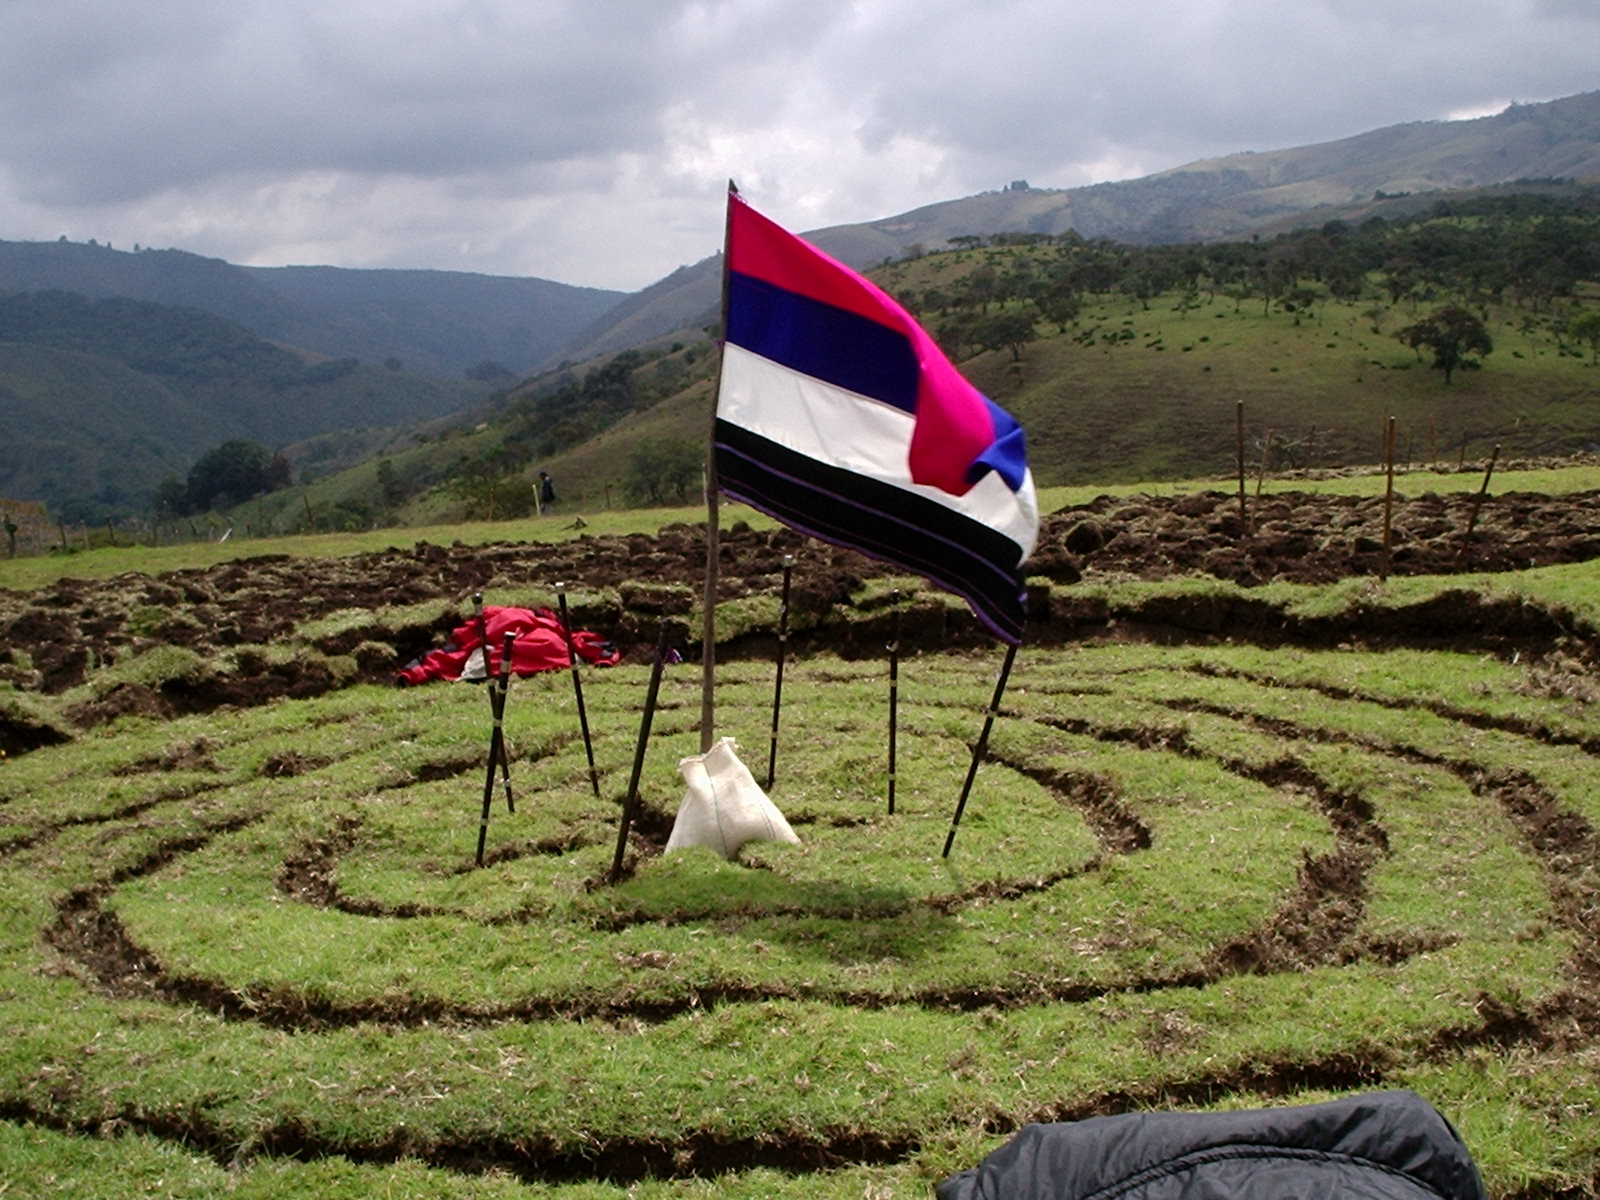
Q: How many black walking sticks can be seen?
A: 7